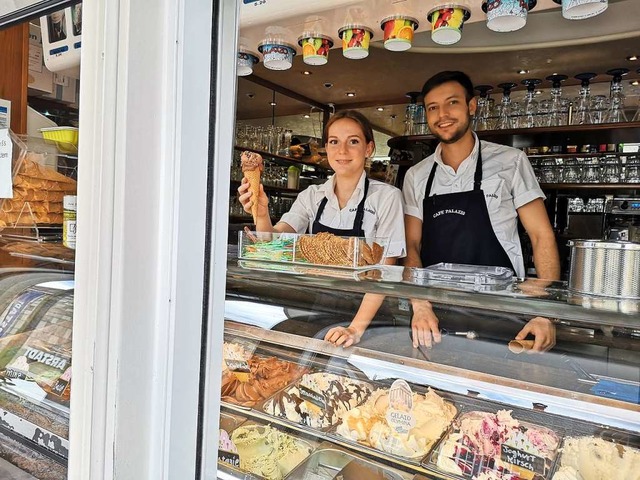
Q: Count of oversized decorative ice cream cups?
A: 8